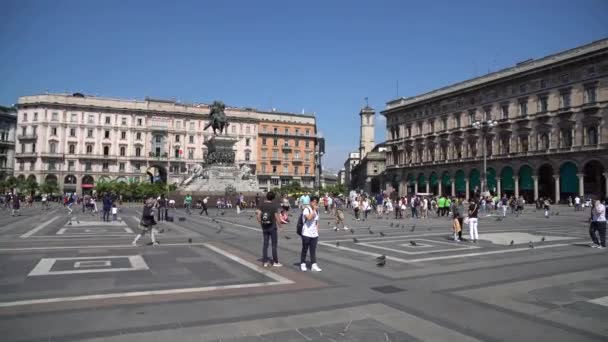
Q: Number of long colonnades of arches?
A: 1